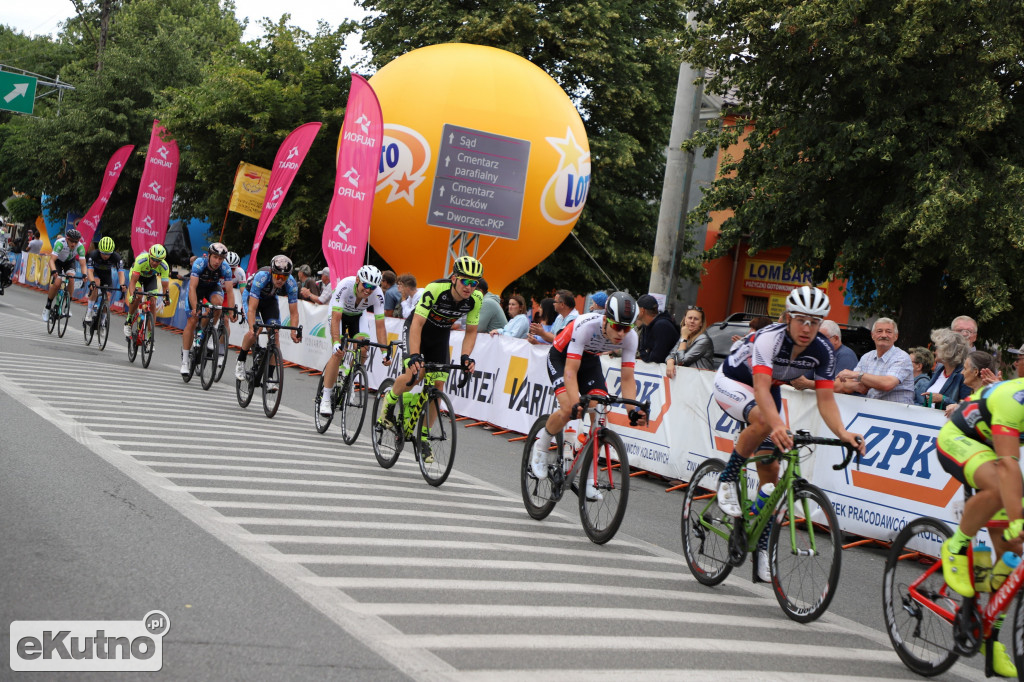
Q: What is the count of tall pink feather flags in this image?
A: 4